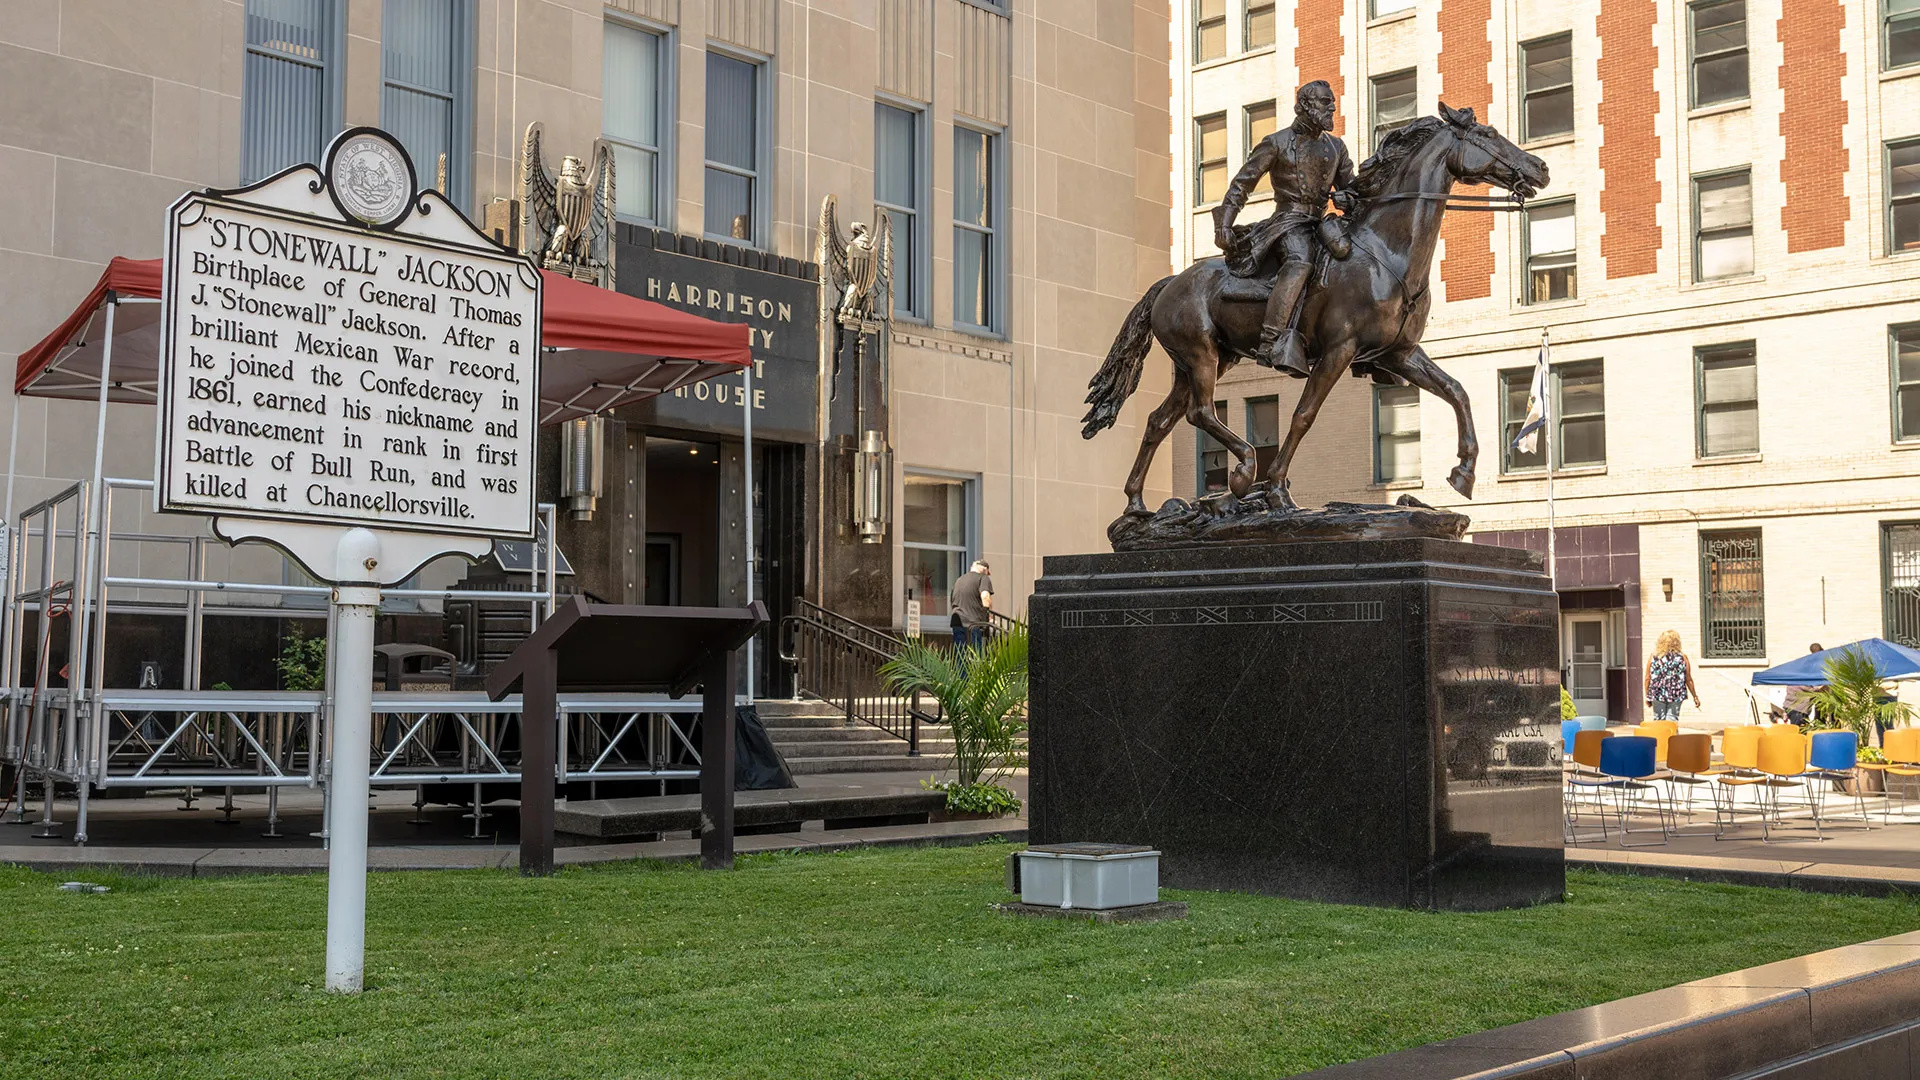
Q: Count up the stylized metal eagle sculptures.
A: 2